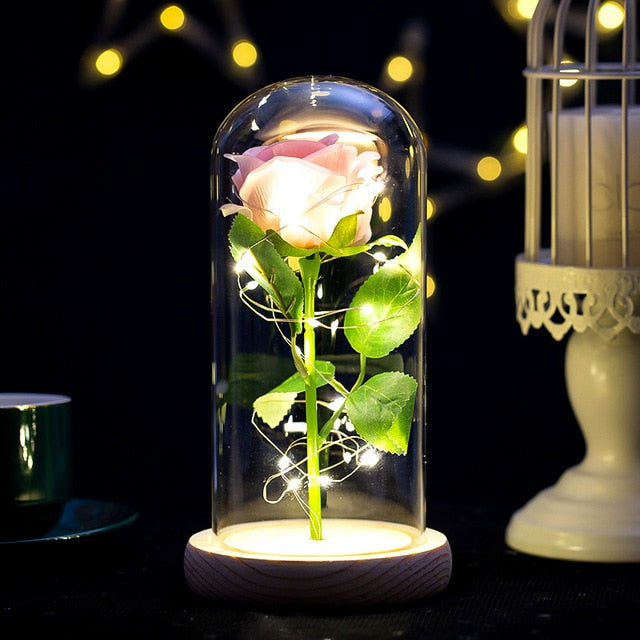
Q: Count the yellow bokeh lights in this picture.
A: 11